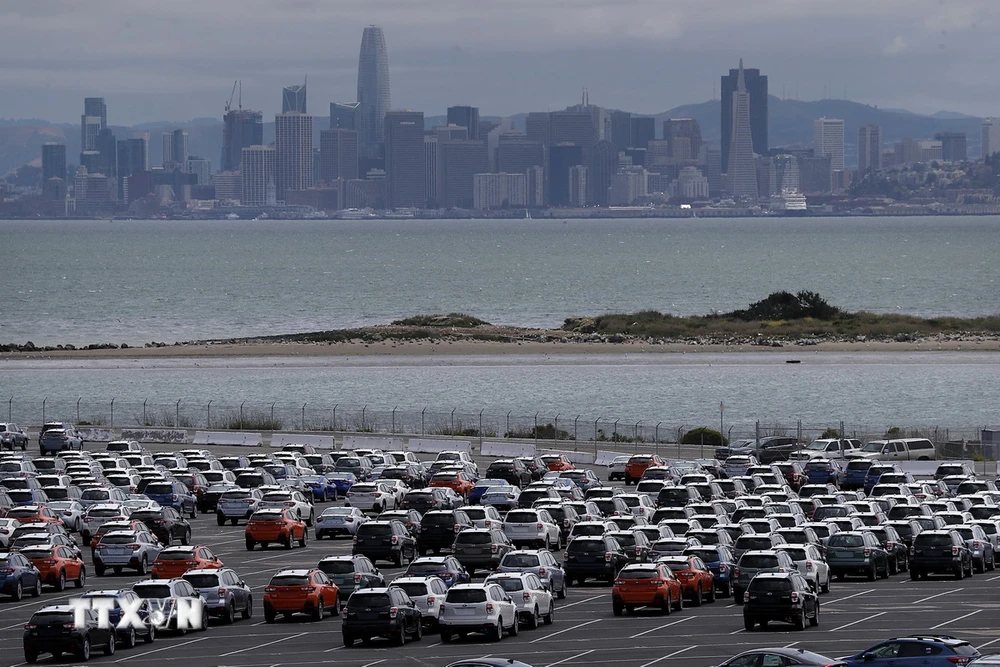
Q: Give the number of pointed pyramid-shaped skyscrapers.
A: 1